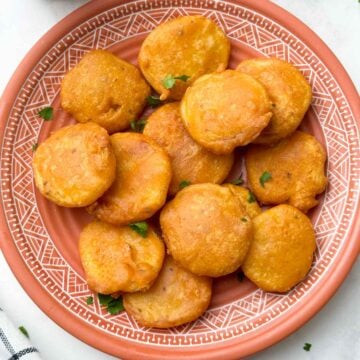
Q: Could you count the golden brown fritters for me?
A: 13